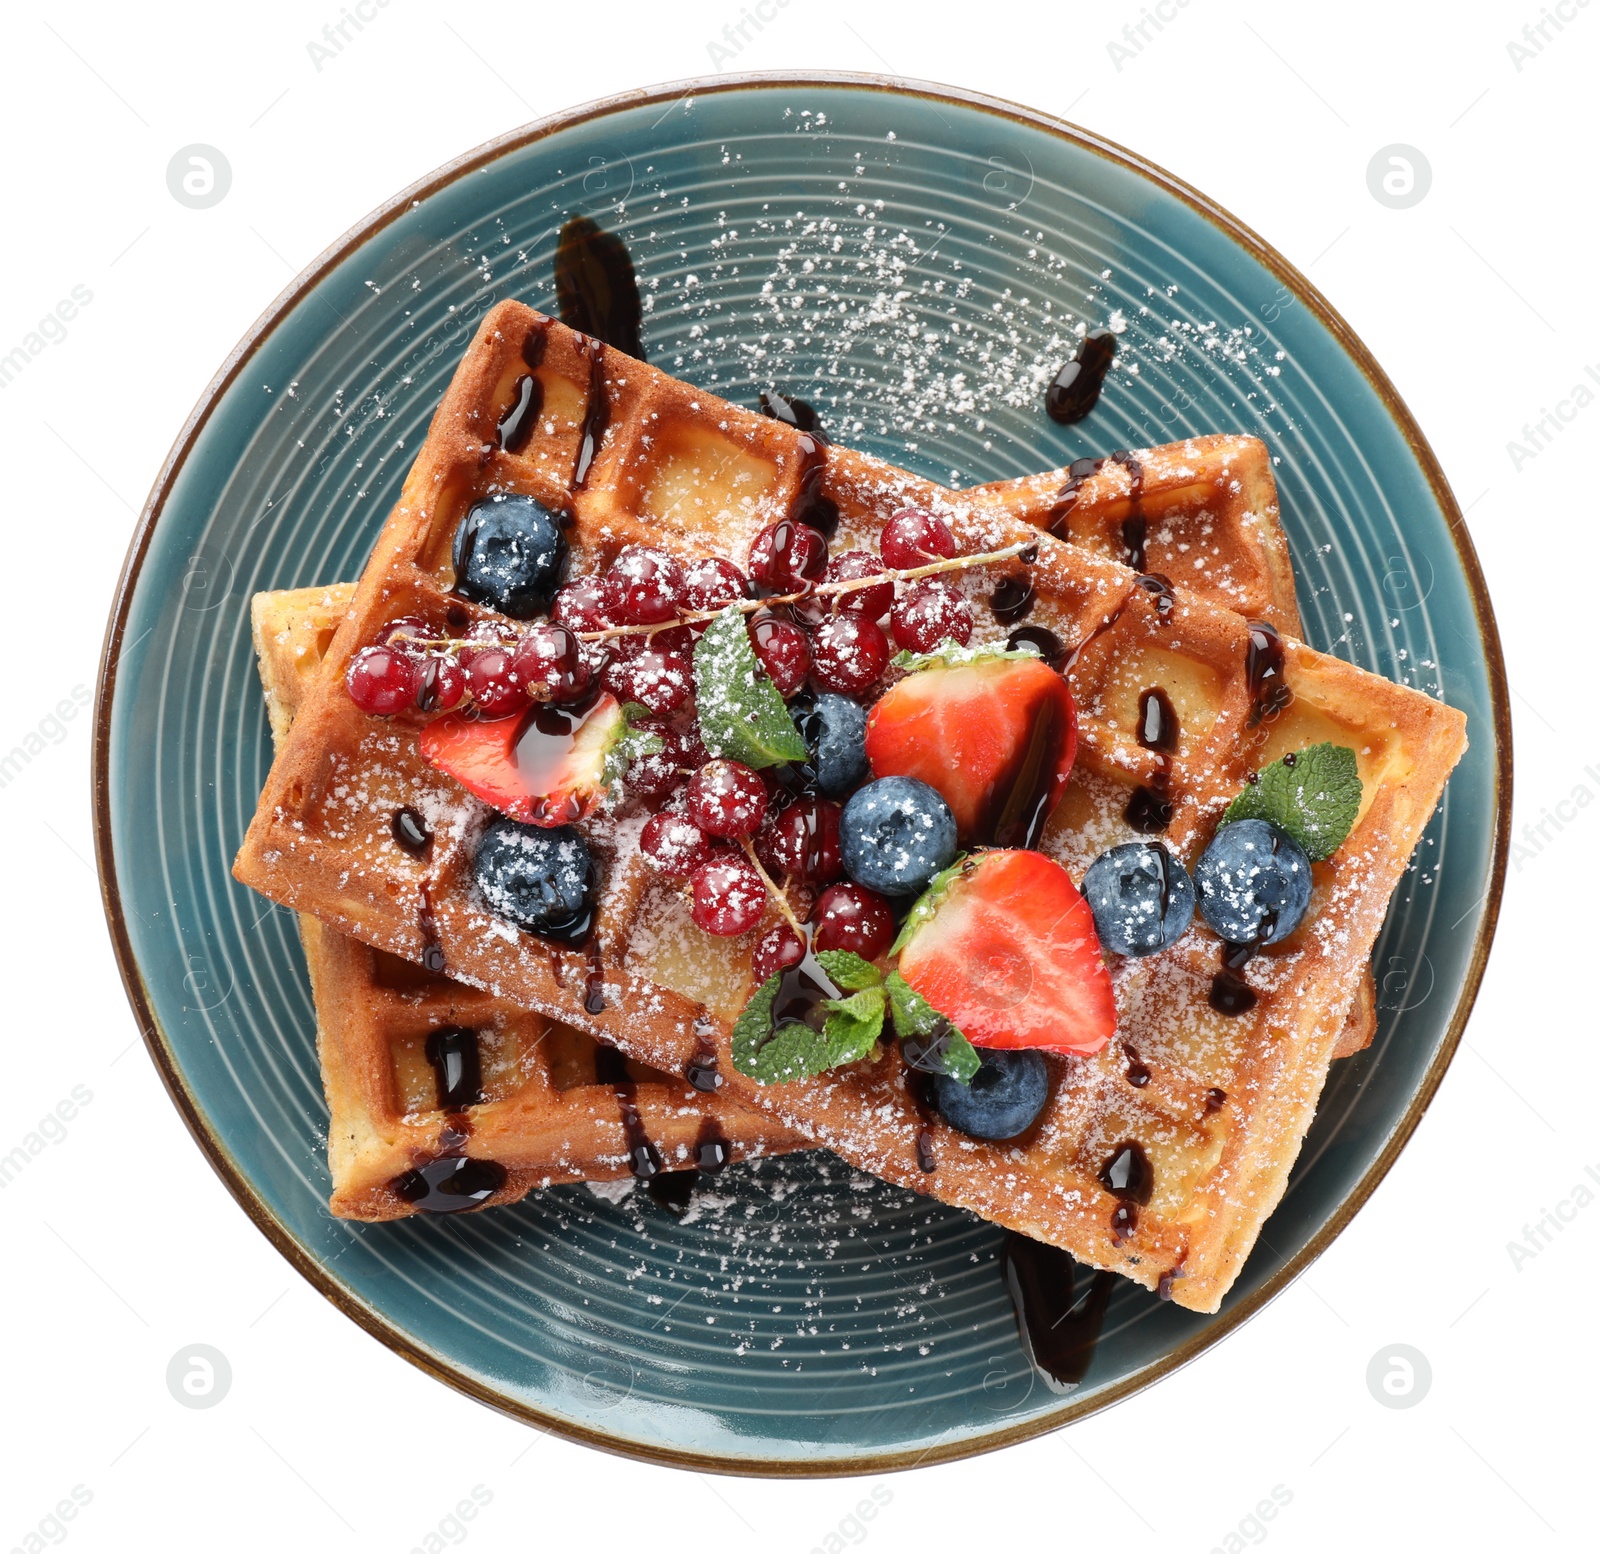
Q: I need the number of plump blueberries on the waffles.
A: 7